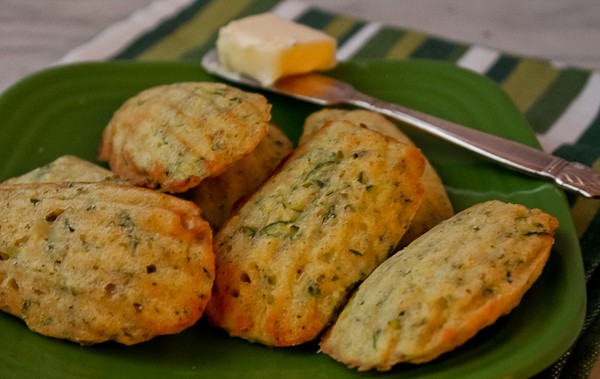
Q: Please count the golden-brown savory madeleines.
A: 7